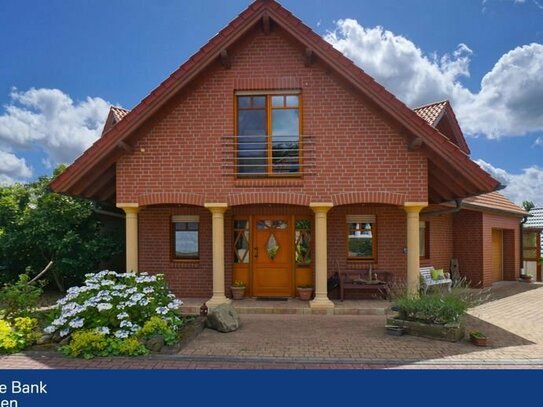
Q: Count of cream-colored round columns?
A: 4